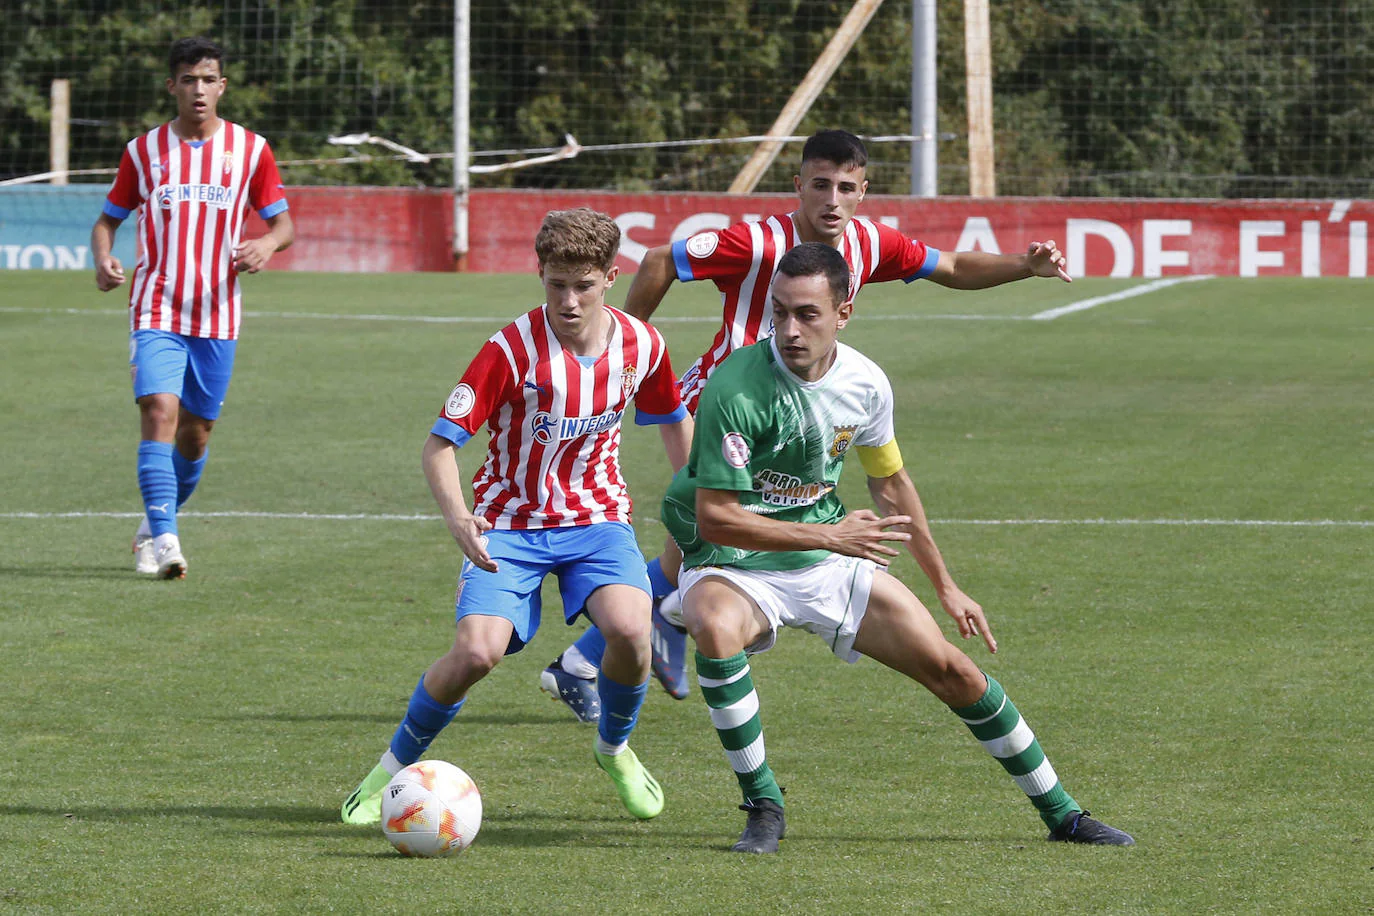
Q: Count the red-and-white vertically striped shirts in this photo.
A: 3